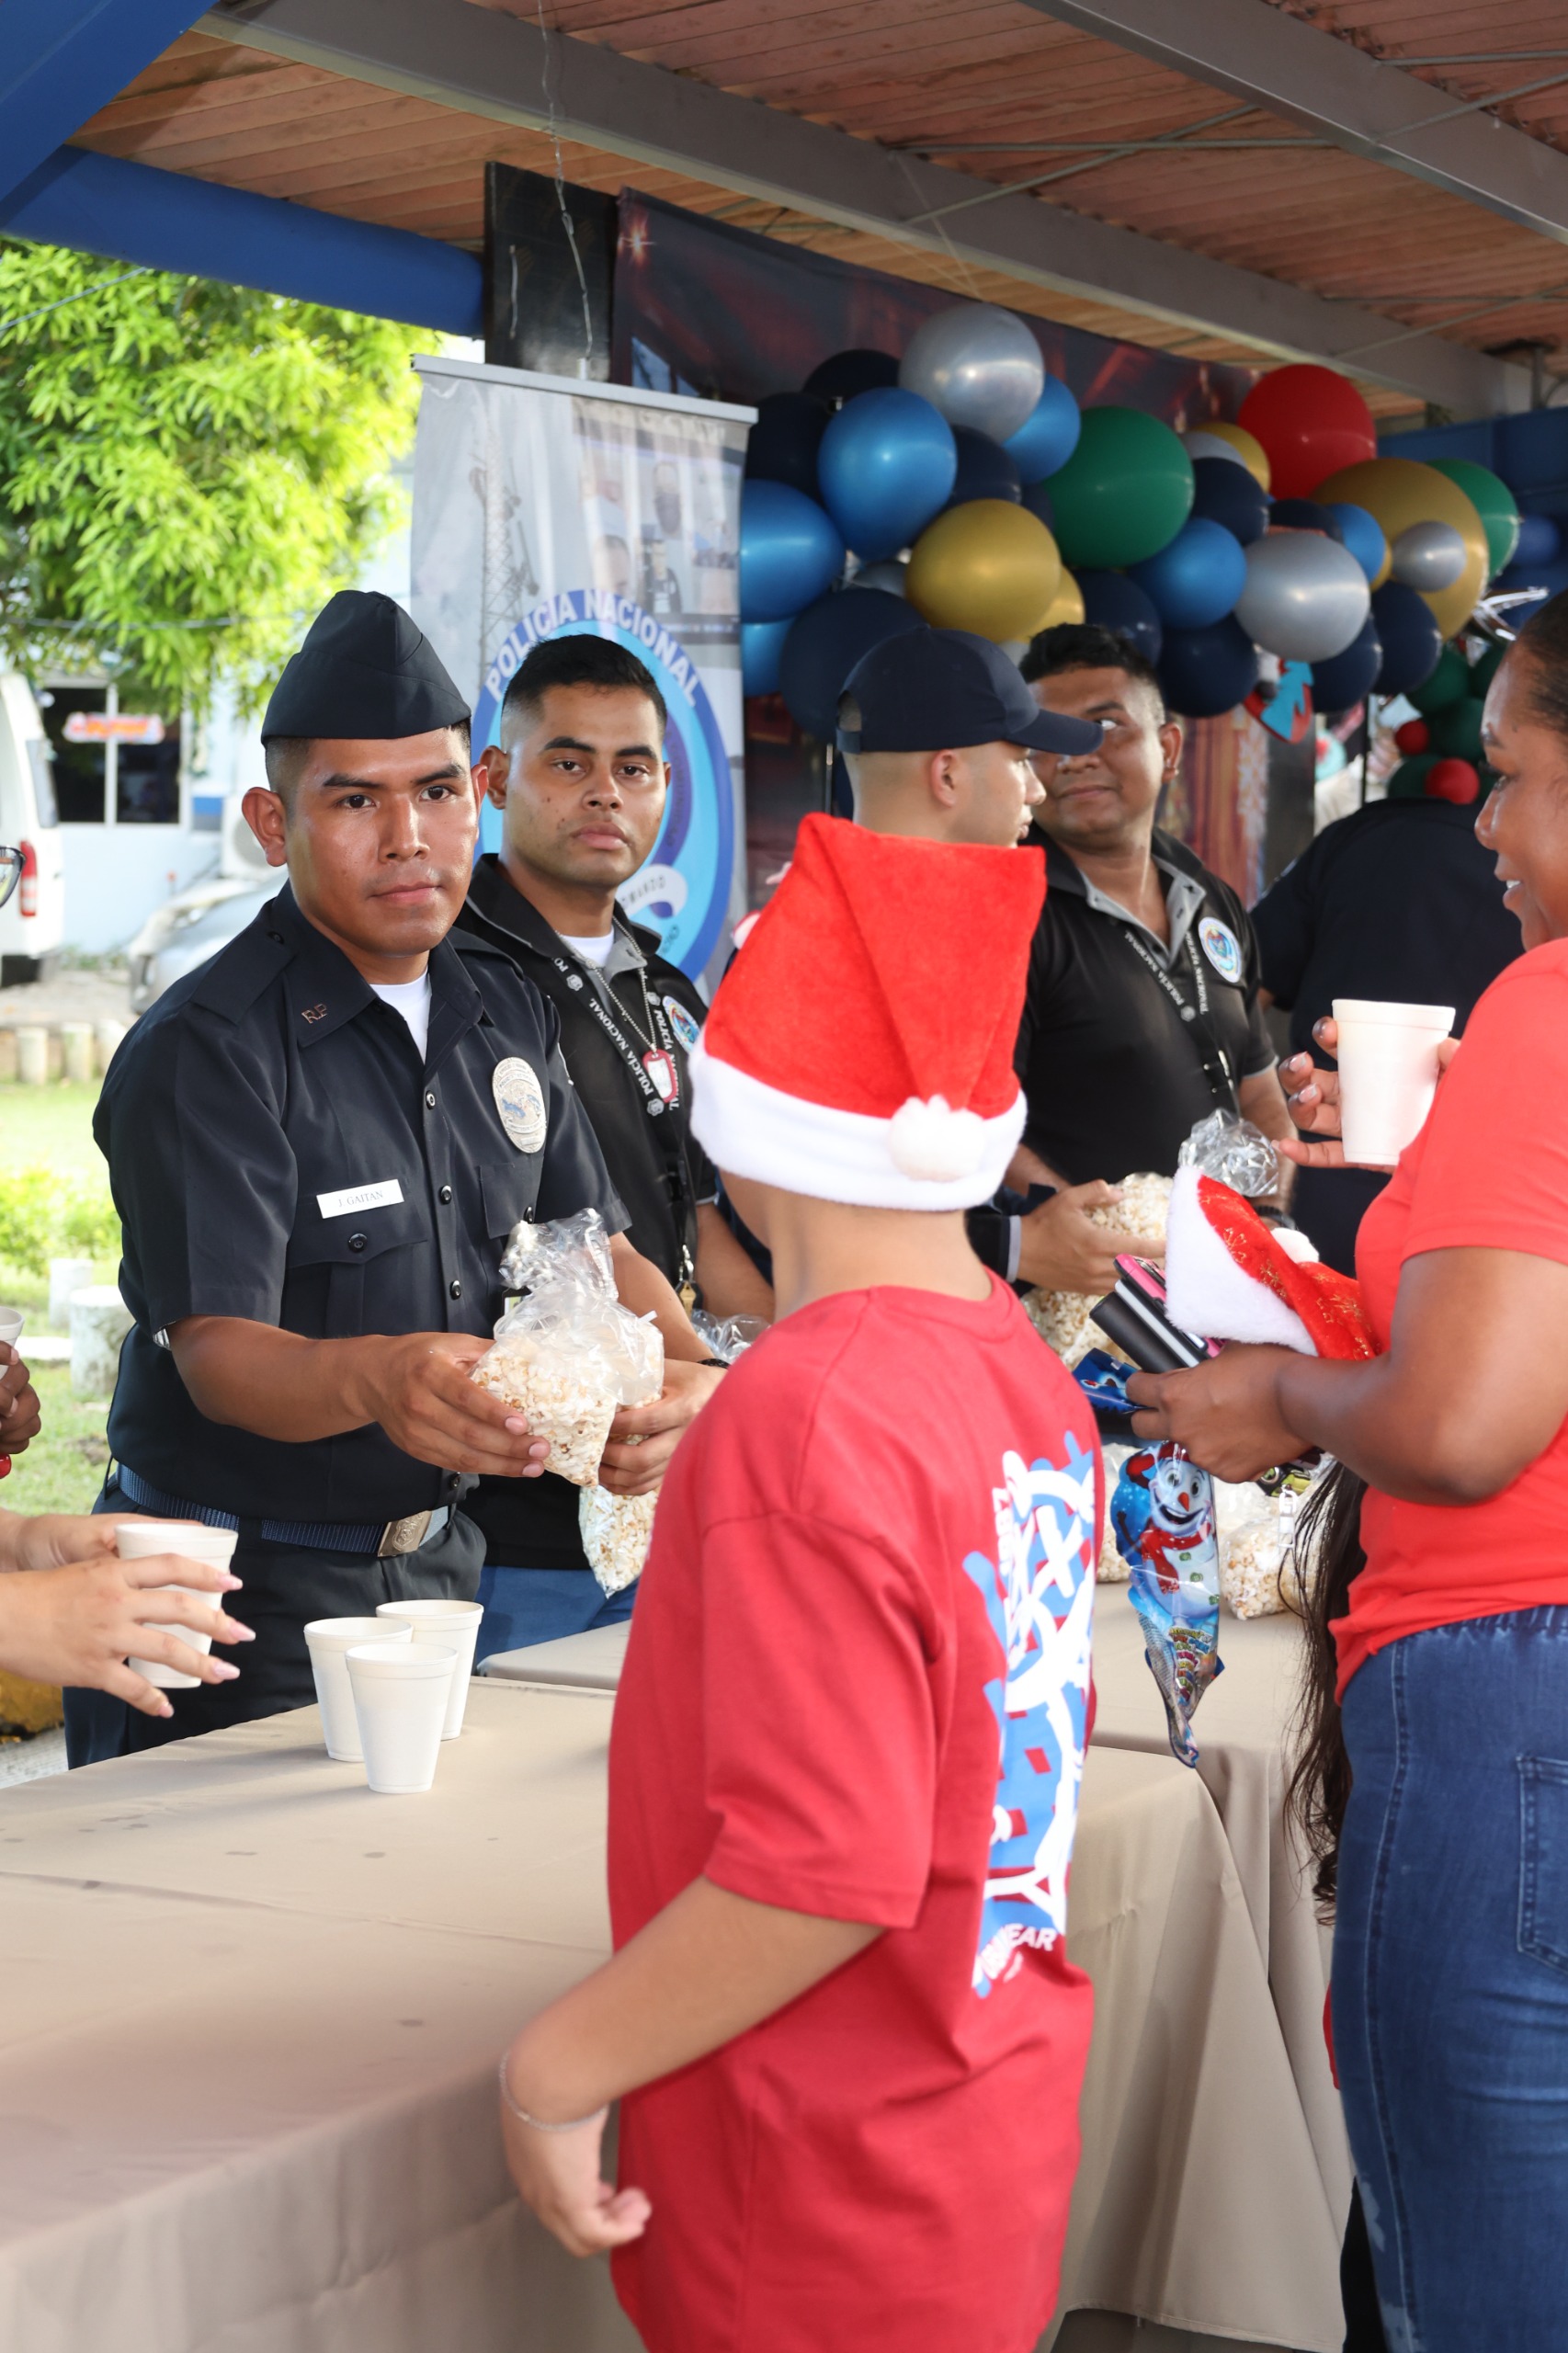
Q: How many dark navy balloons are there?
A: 11